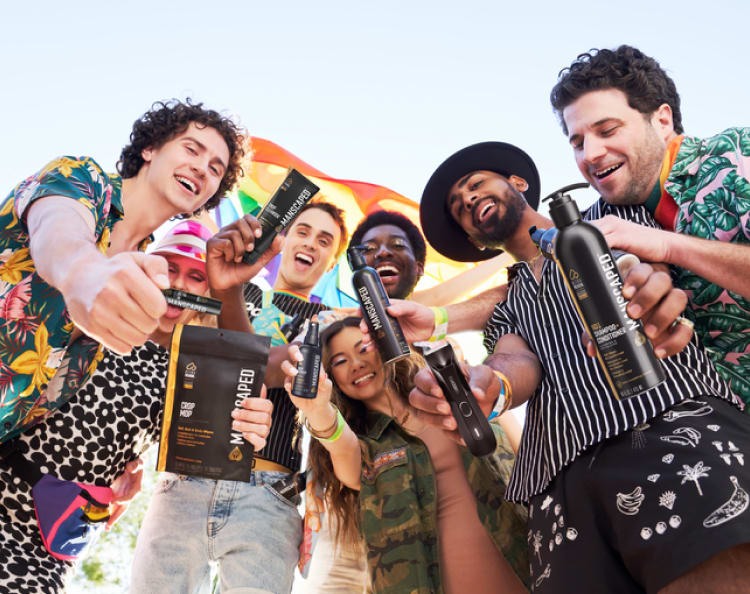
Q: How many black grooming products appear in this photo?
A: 7